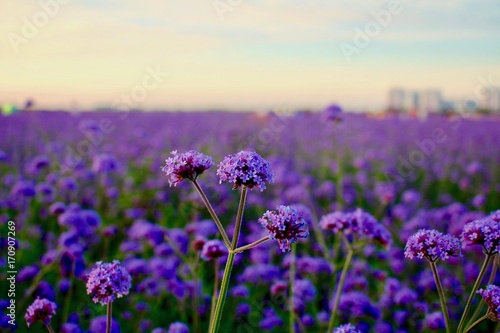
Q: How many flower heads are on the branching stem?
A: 3